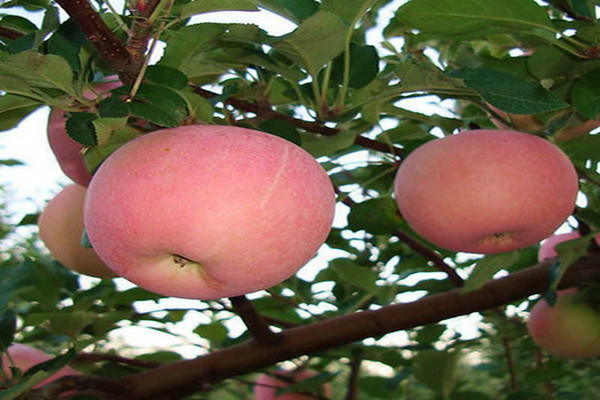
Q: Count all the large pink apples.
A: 2